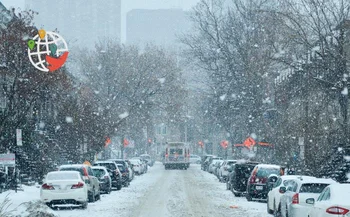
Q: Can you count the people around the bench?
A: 0